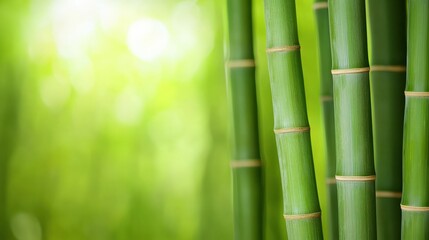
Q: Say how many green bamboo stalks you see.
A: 6